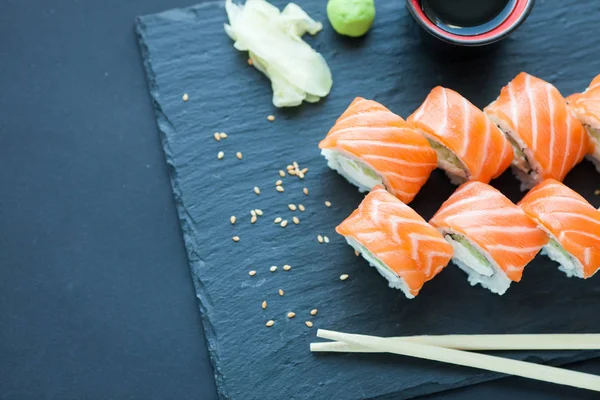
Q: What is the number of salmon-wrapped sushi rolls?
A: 7